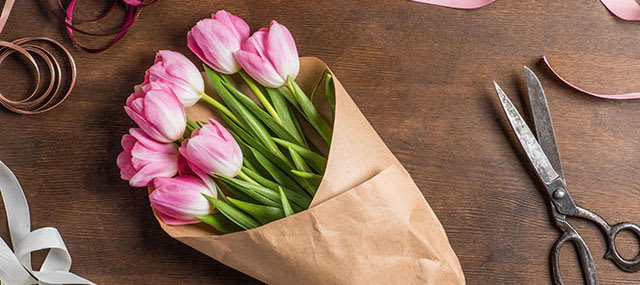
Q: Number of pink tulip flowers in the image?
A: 7